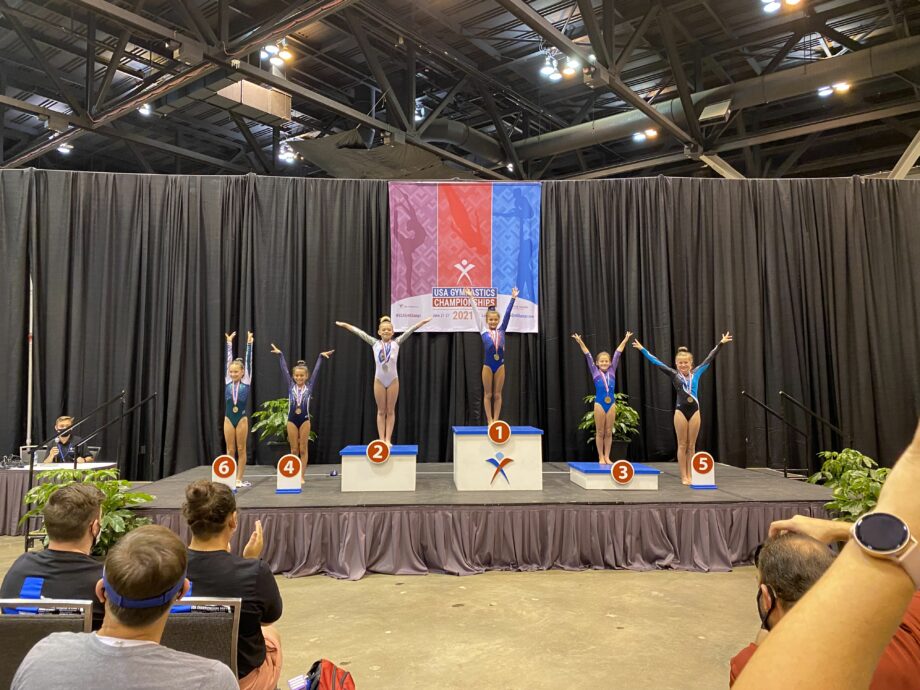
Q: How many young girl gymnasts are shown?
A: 6